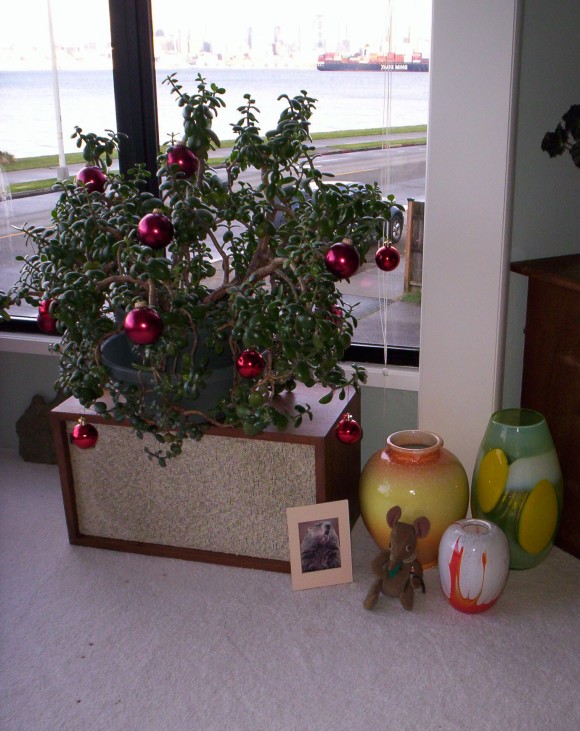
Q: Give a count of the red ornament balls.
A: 11